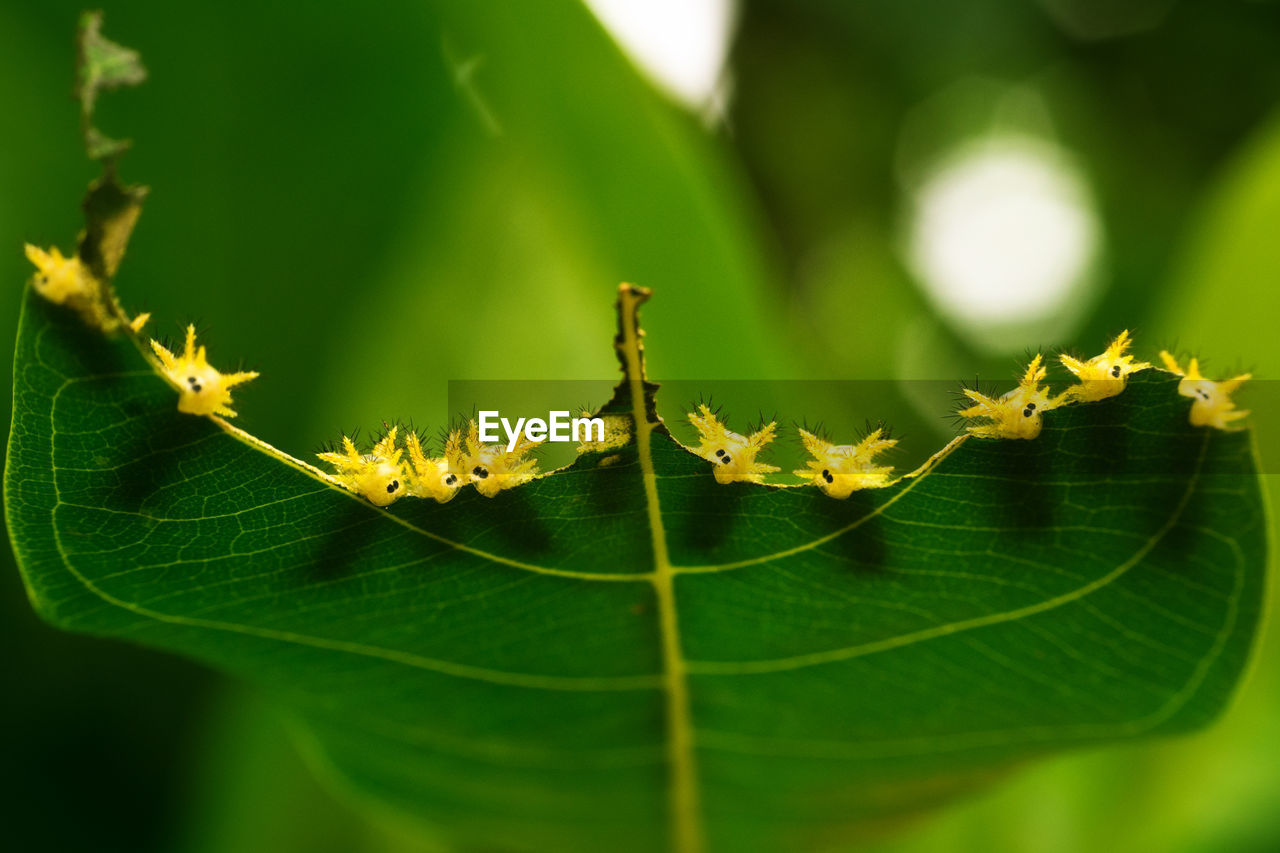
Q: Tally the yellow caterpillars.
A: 10